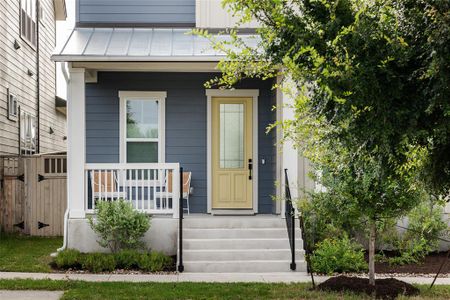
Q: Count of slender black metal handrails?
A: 2